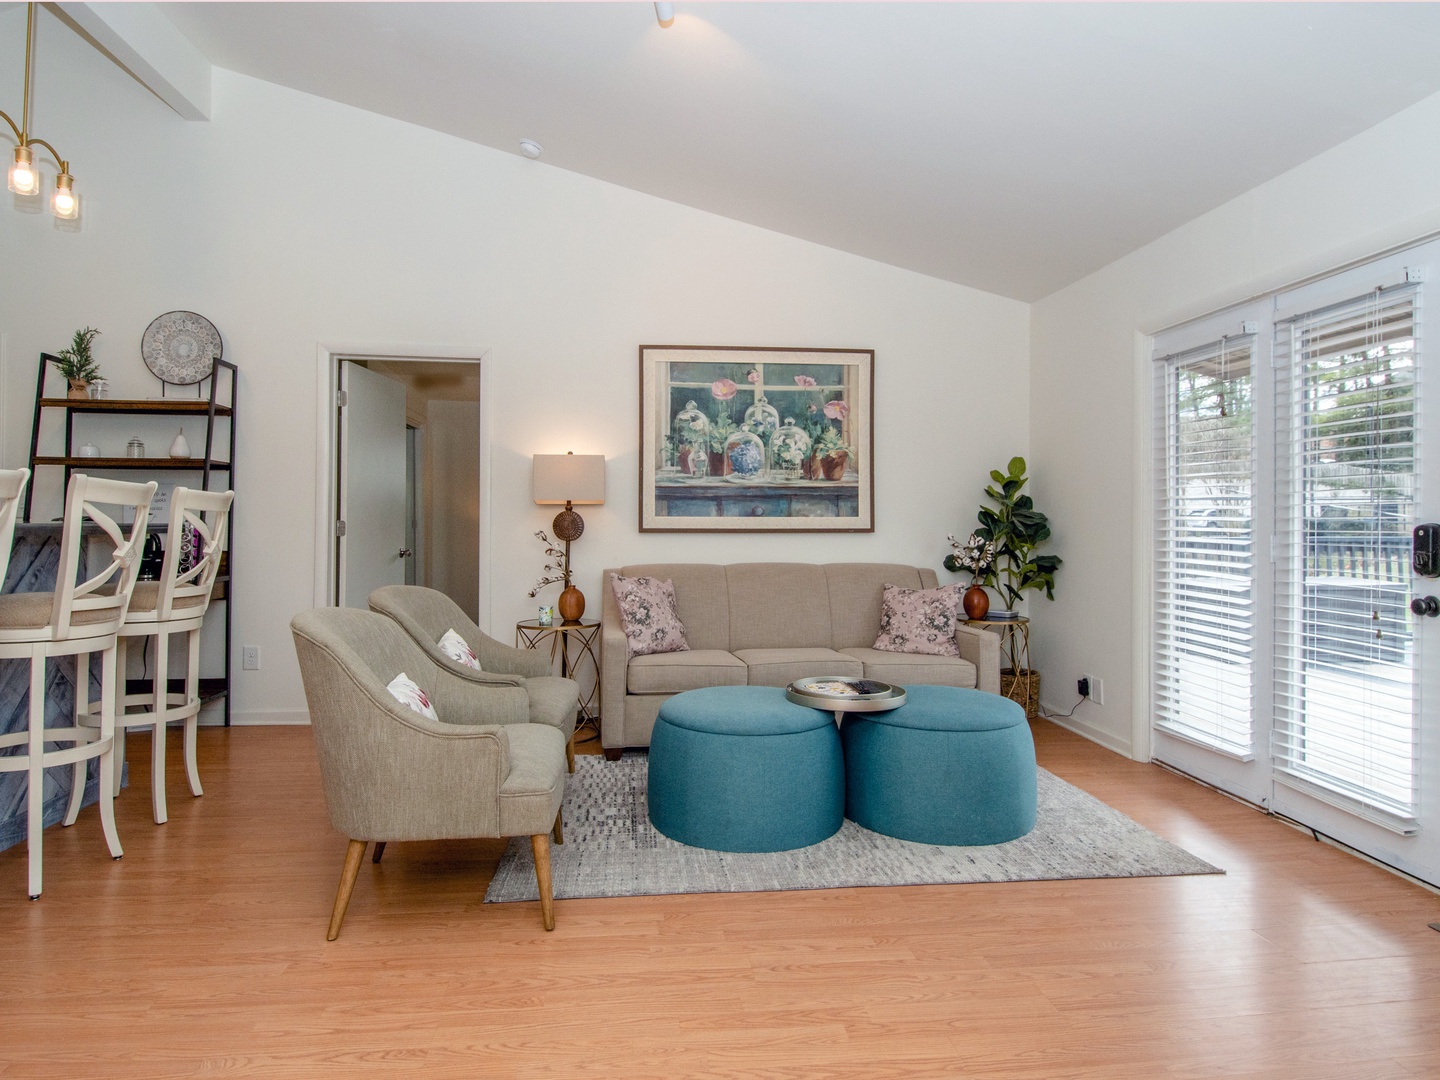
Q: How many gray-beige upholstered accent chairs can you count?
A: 2